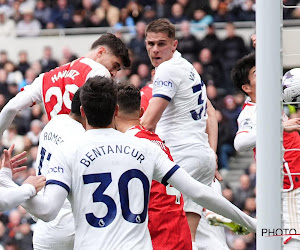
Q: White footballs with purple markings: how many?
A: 1